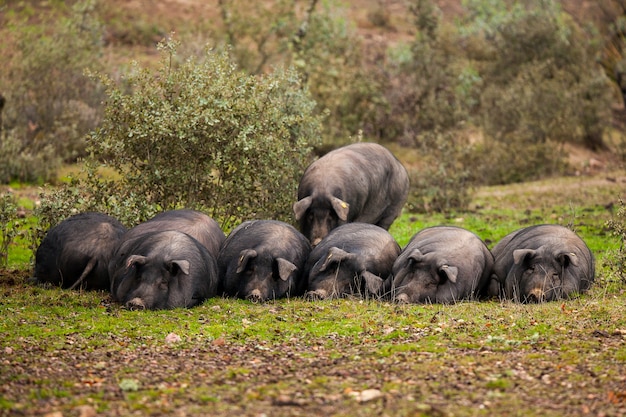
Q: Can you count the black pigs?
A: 8